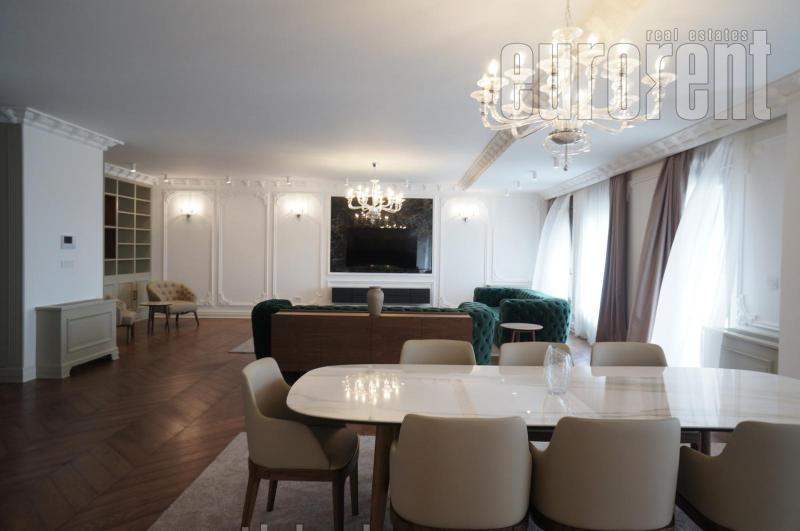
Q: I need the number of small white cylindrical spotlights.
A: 10